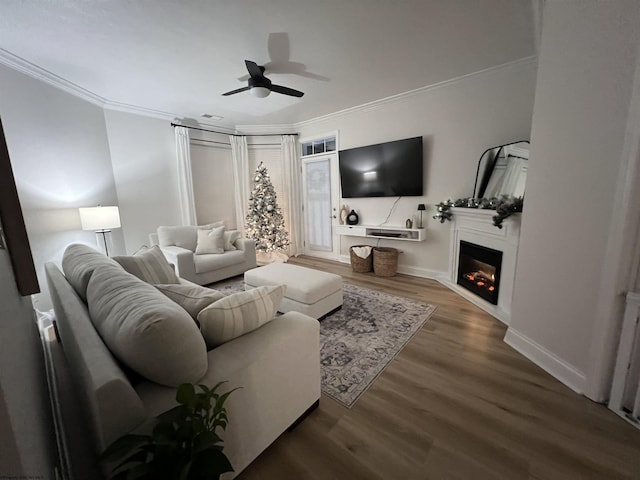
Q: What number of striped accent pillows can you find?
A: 2